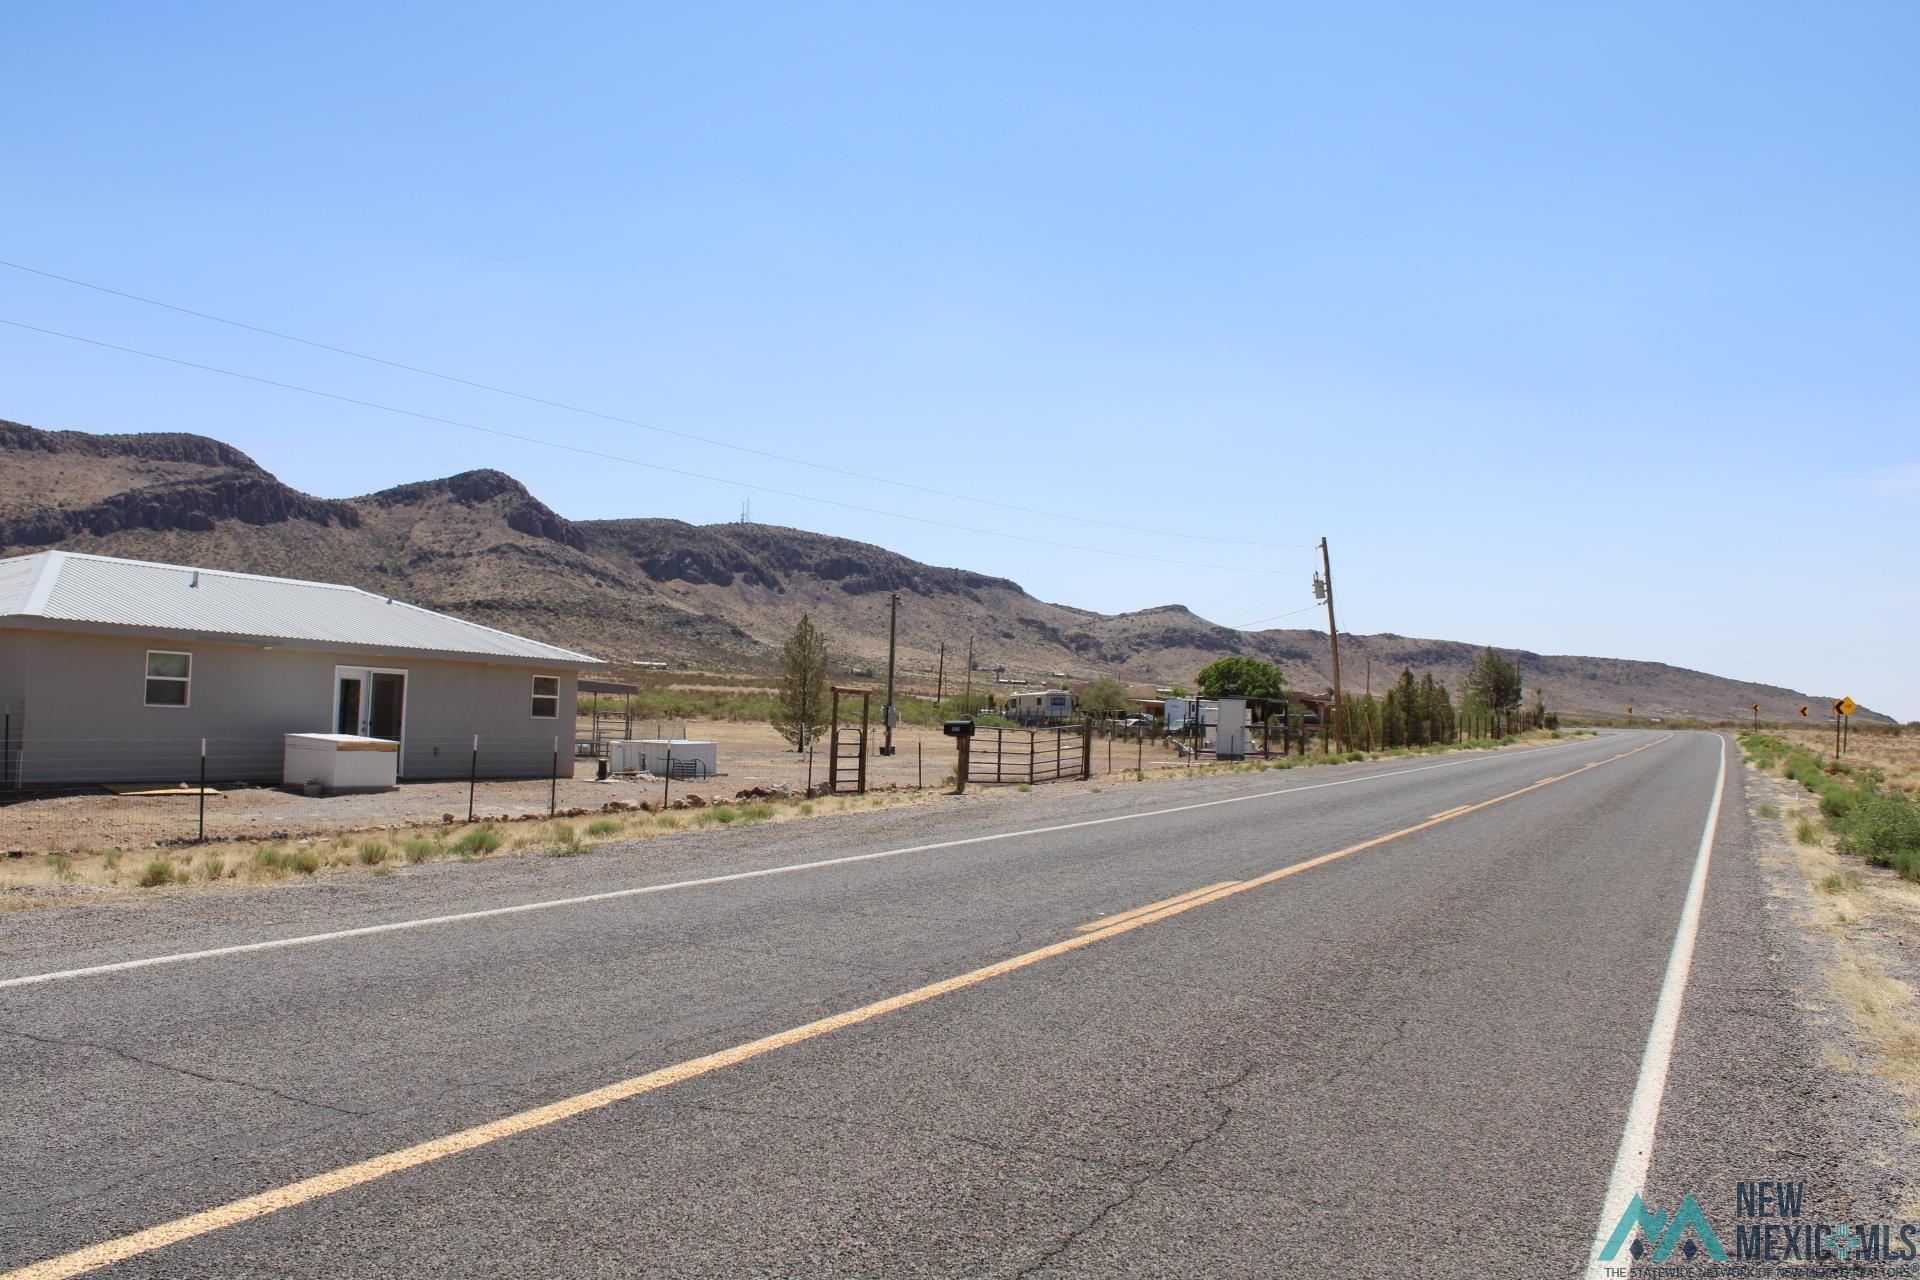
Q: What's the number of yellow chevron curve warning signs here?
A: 4